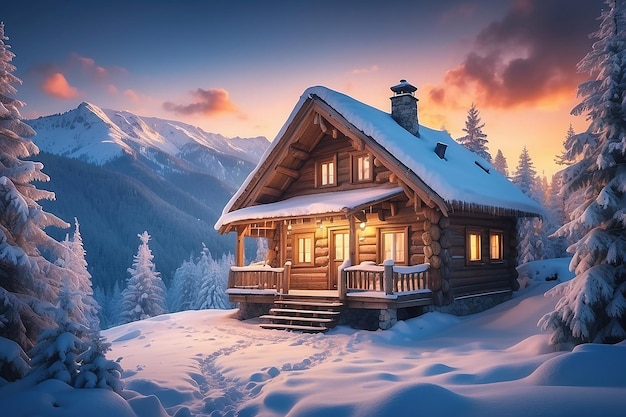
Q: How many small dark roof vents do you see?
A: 2